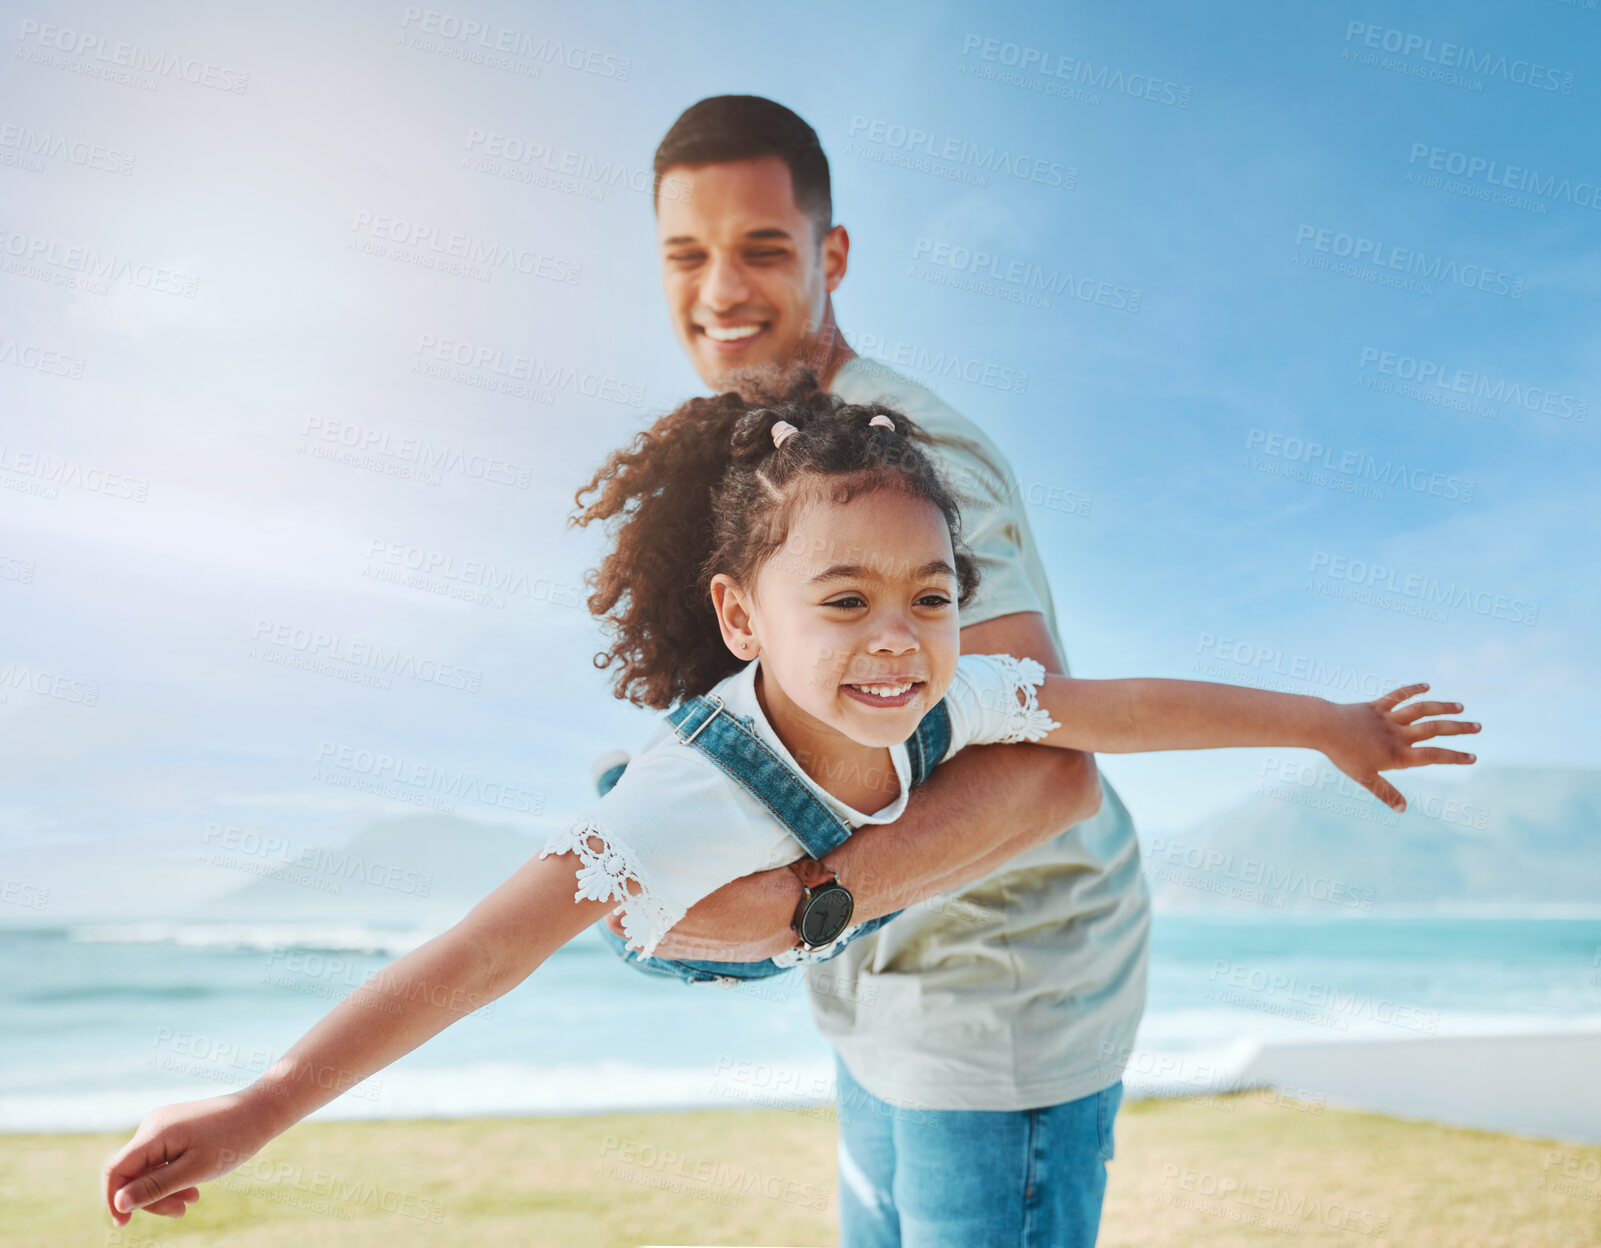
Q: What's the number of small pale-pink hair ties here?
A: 2